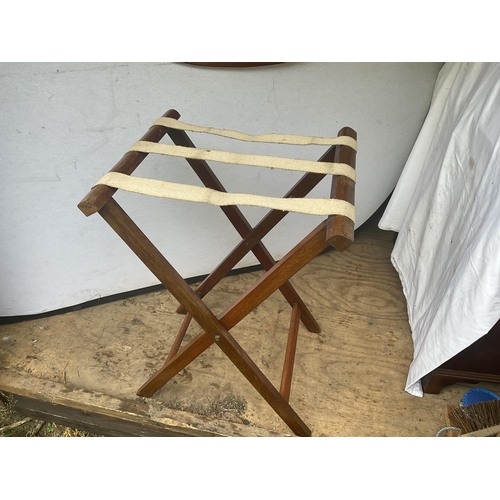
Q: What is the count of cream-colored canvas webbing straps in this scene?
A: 3